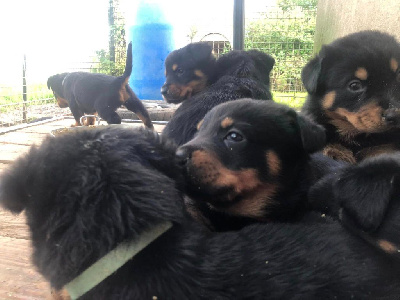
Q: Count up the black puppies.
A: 7